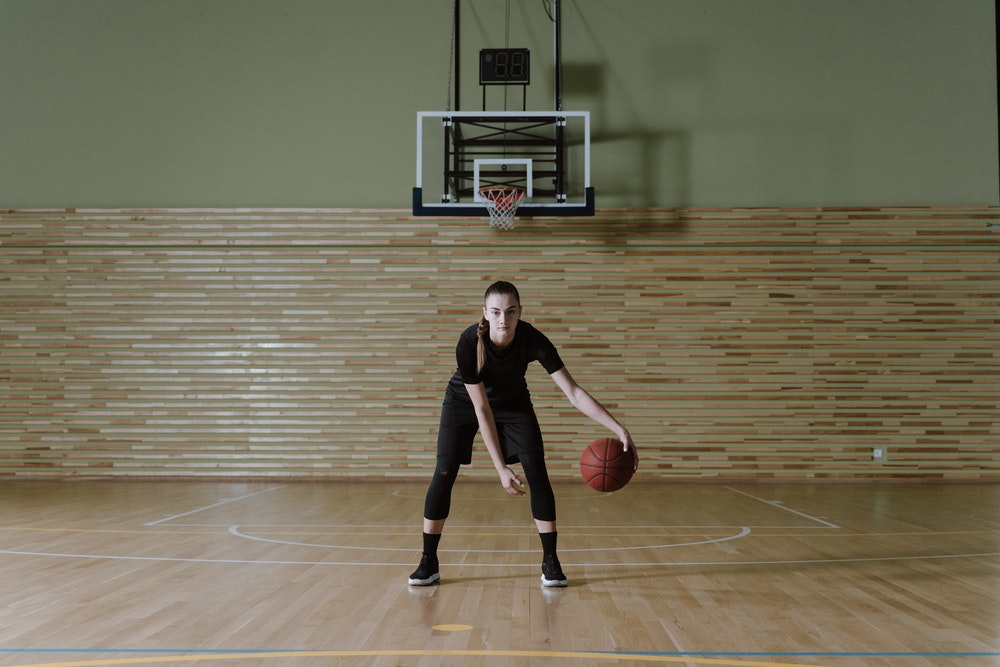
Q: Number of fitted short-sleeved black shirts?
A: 1